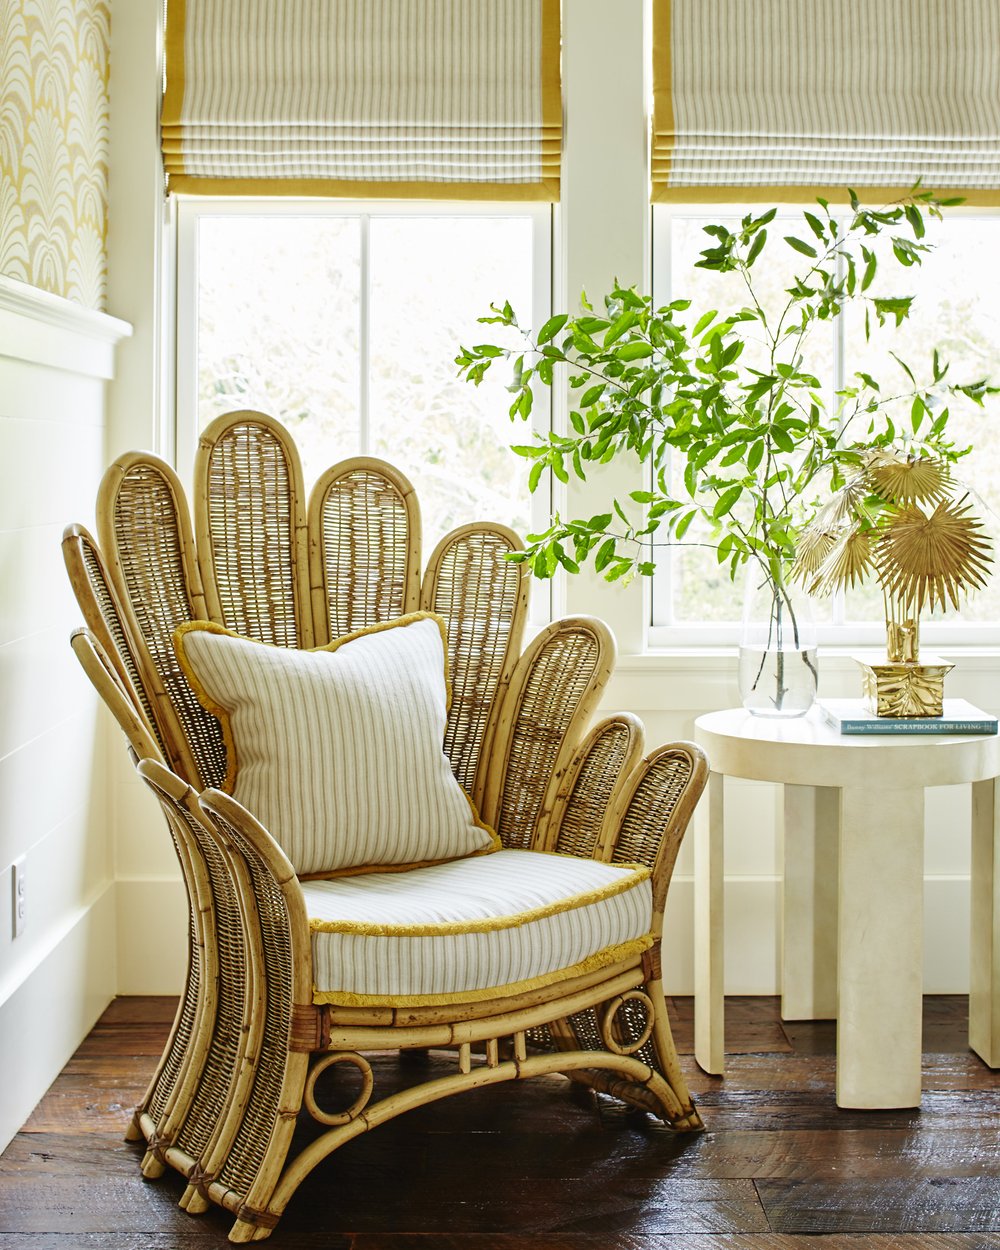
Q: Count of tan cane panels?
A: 11